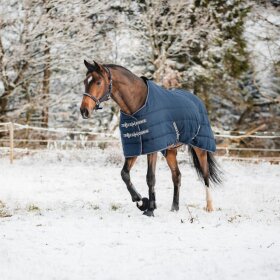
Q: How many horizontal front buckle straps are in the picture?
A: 2